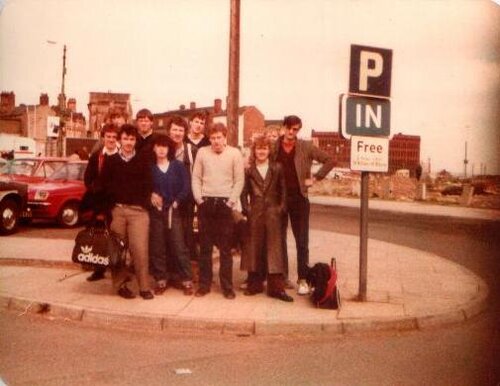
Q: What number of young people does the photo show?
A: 11